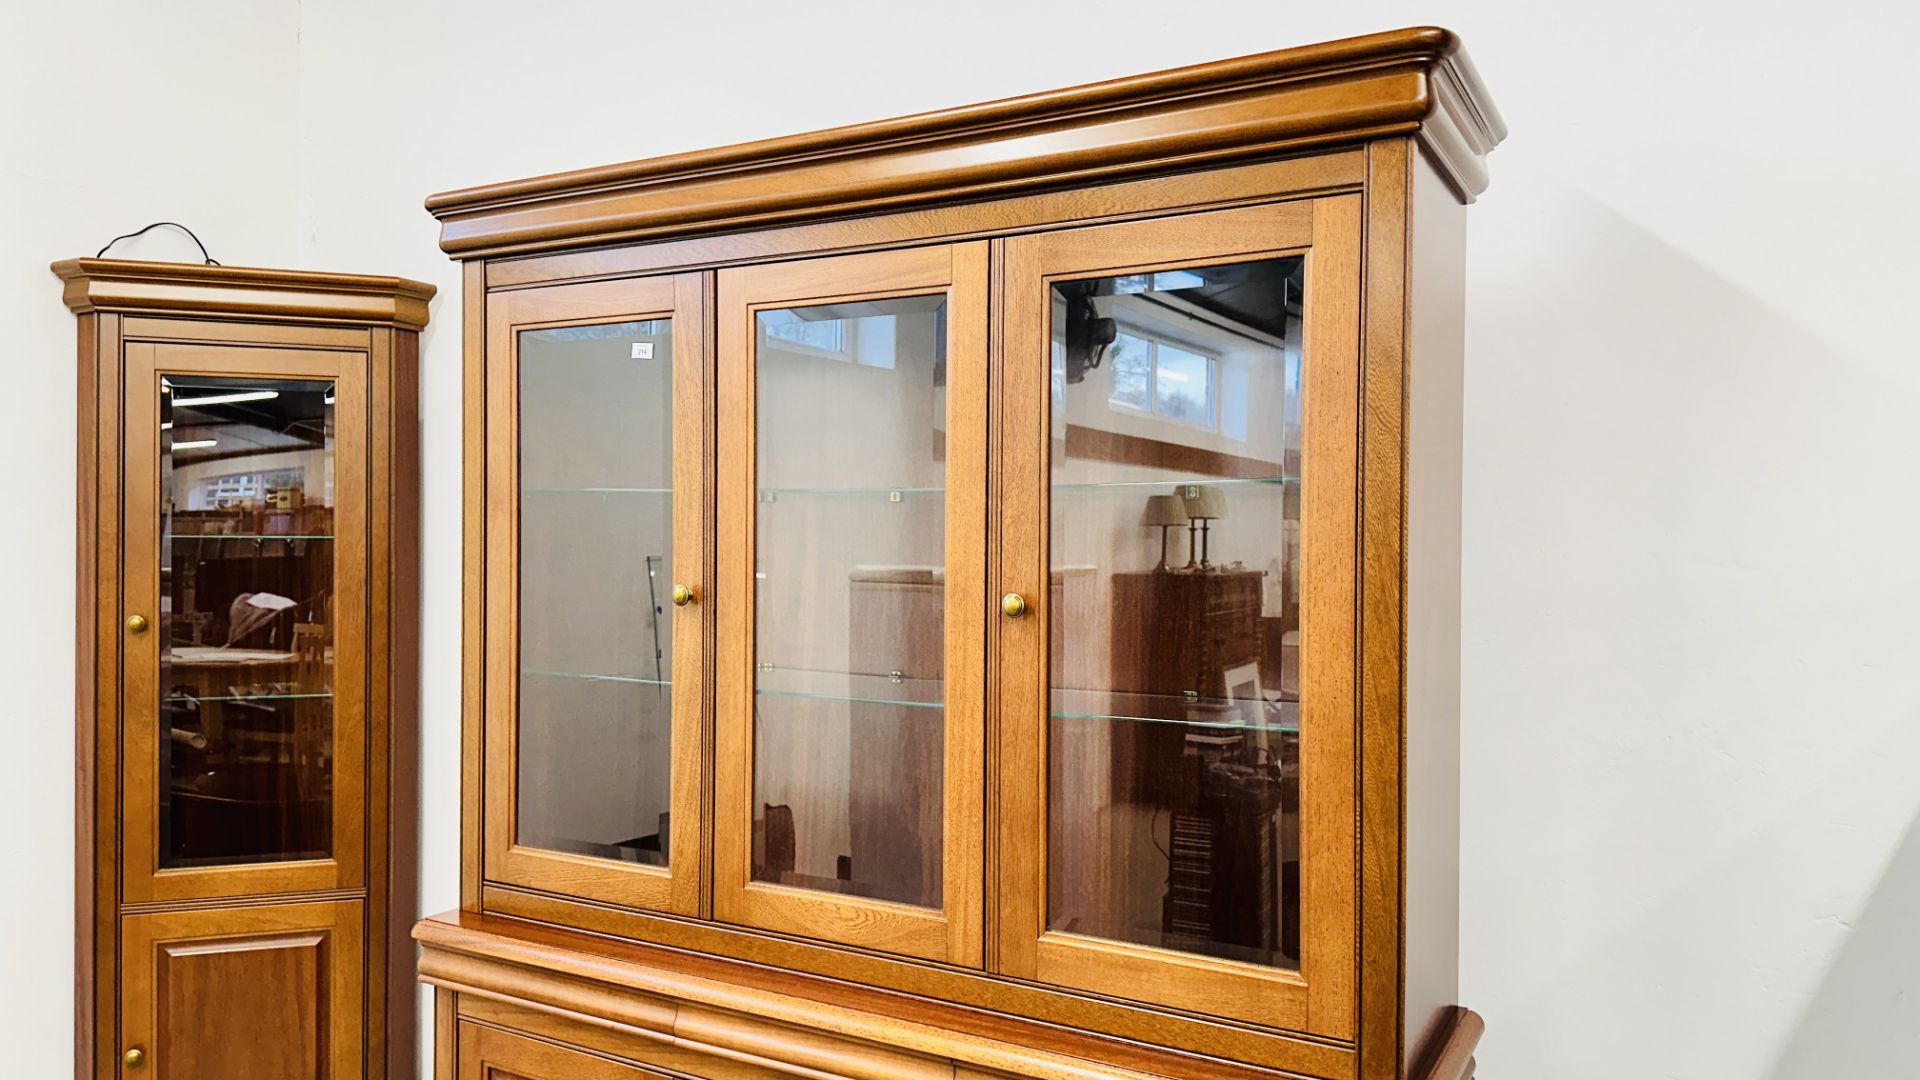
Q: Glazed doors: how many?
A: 4